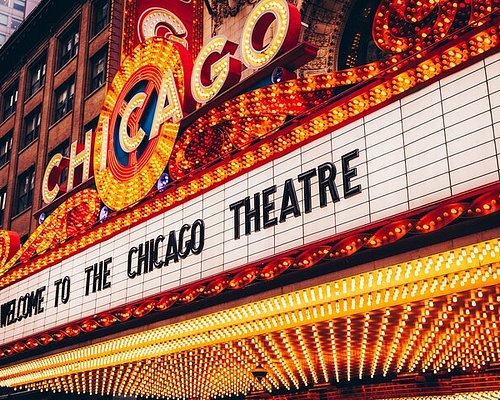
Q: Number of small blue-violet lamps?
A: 4